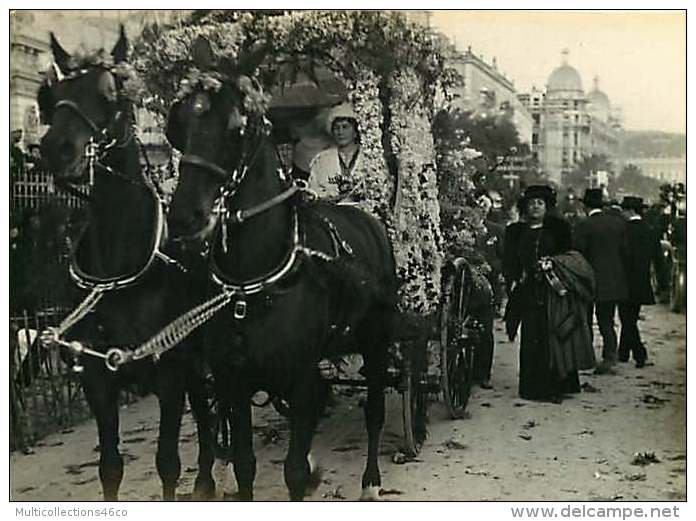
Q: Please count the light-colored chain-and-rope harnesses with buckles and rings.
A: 2